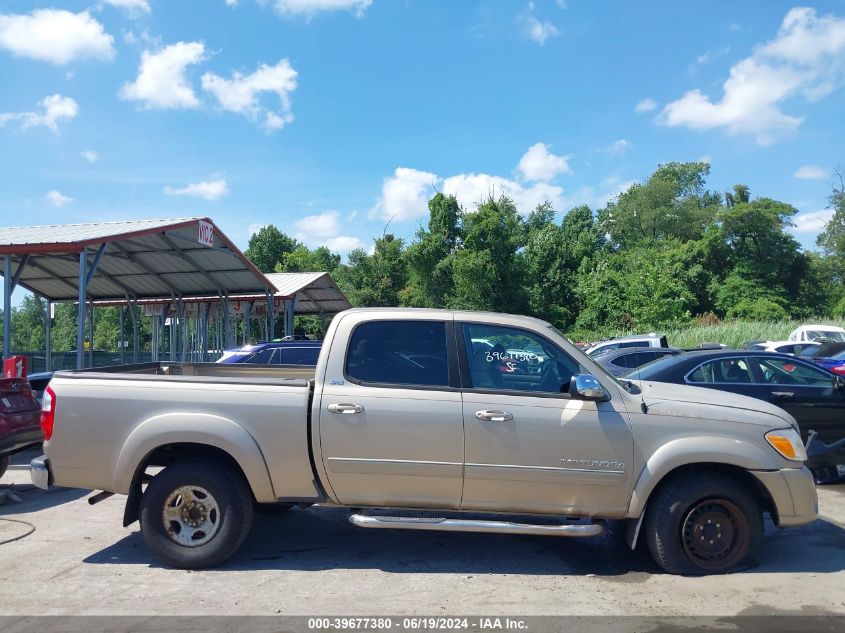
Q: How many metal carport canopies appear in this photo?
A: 2